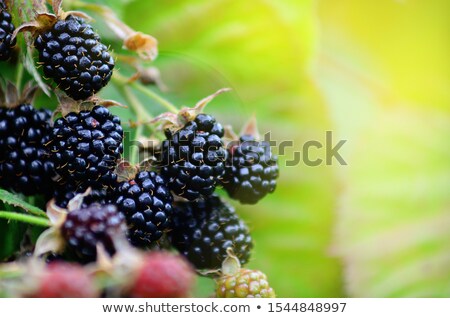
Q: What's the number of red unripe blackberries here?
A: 2